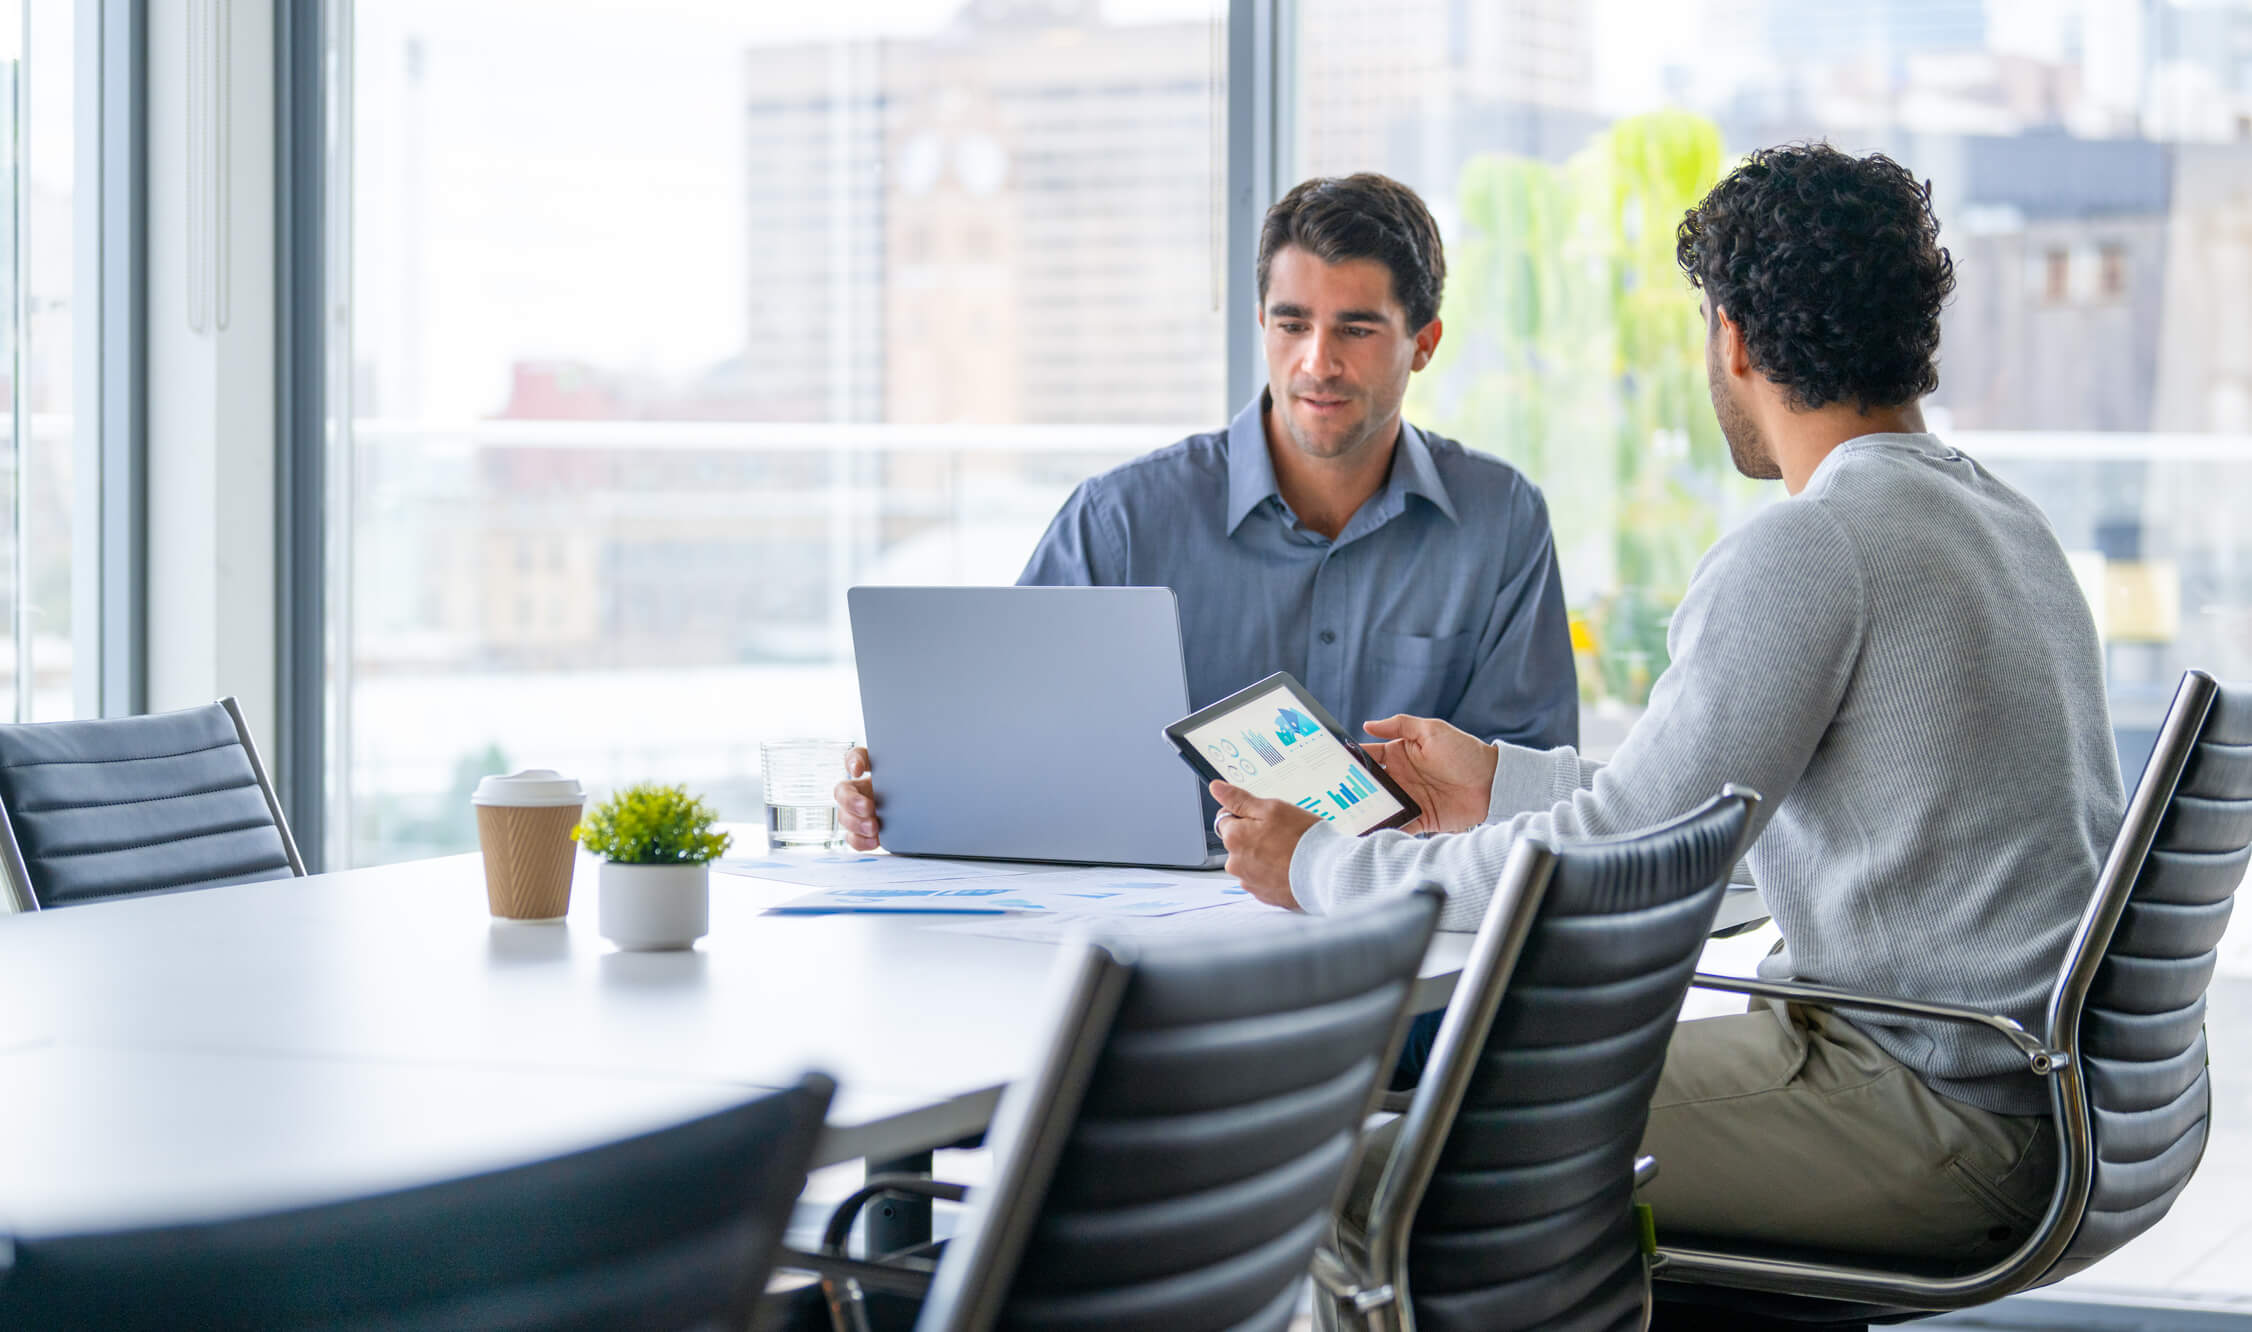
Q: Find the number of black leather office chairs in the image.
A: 5